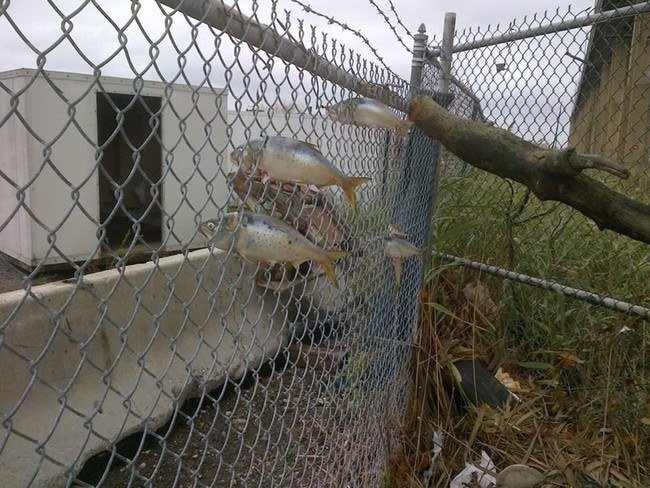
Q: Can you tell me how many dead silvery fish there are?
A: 4